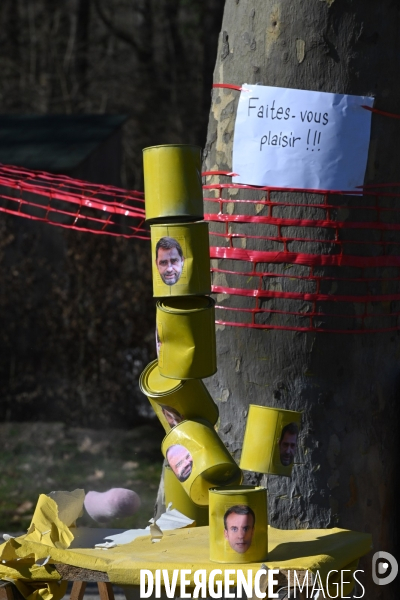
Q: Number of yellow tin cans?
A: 8